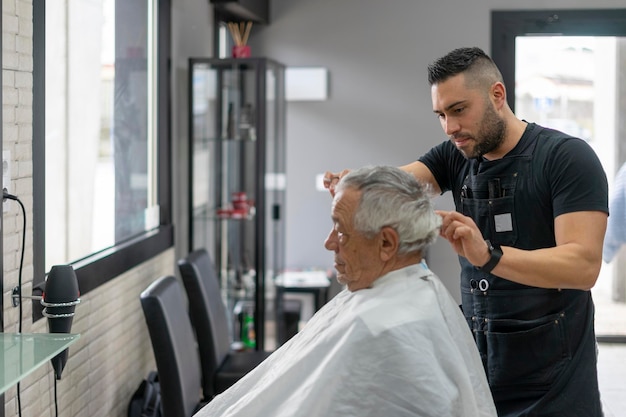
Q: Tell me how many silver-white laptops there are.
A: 0